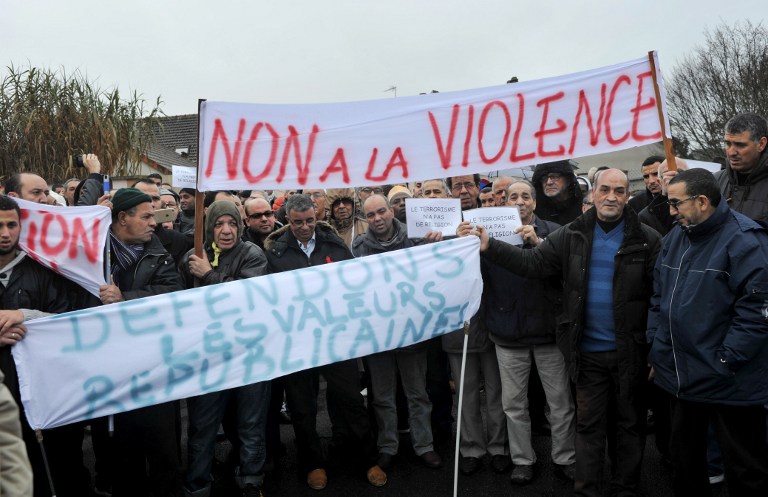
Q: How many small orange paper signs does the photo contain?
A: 0